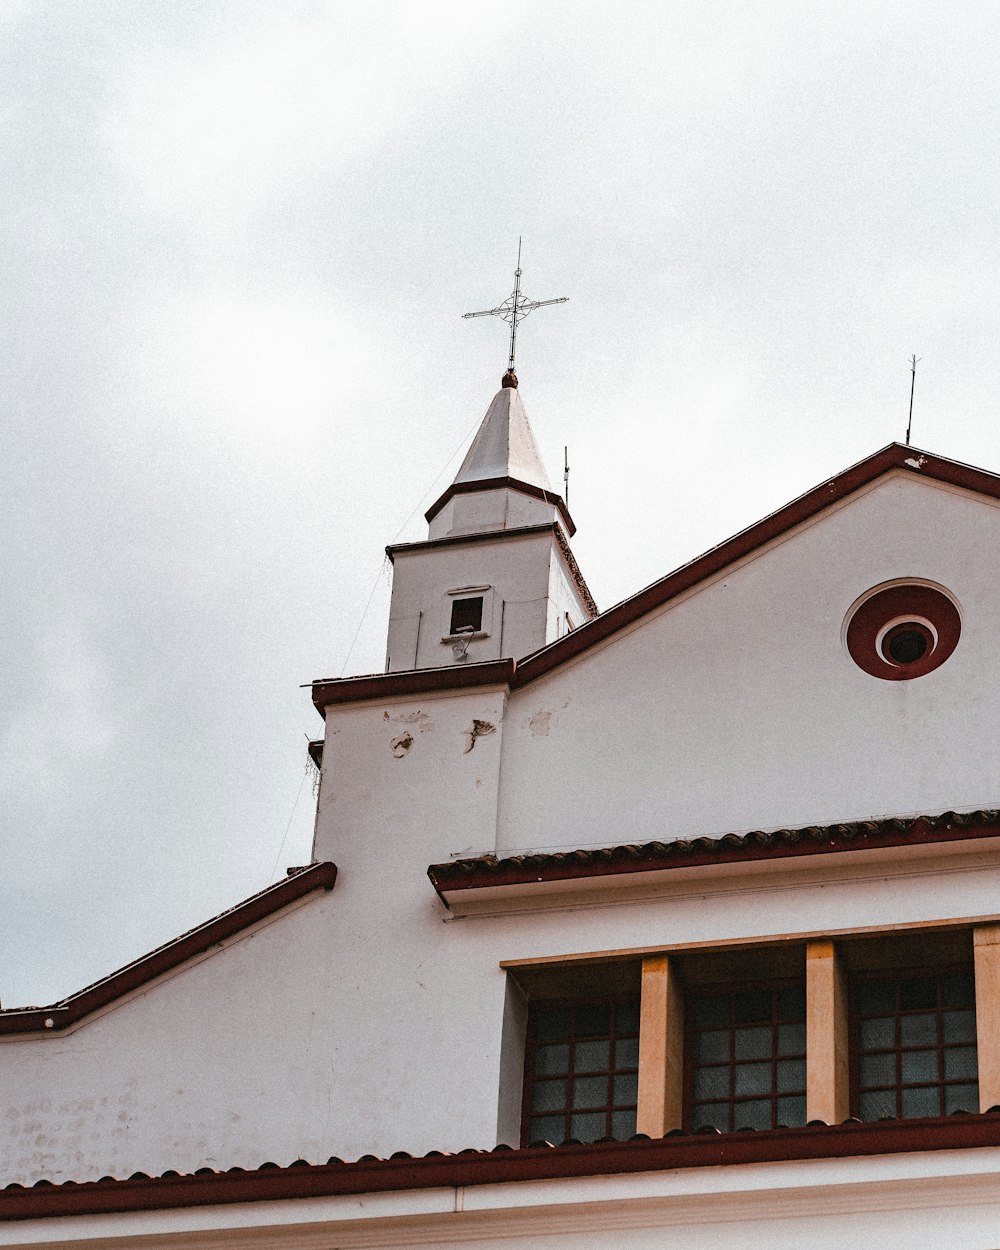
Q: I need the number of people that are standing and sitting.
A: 0